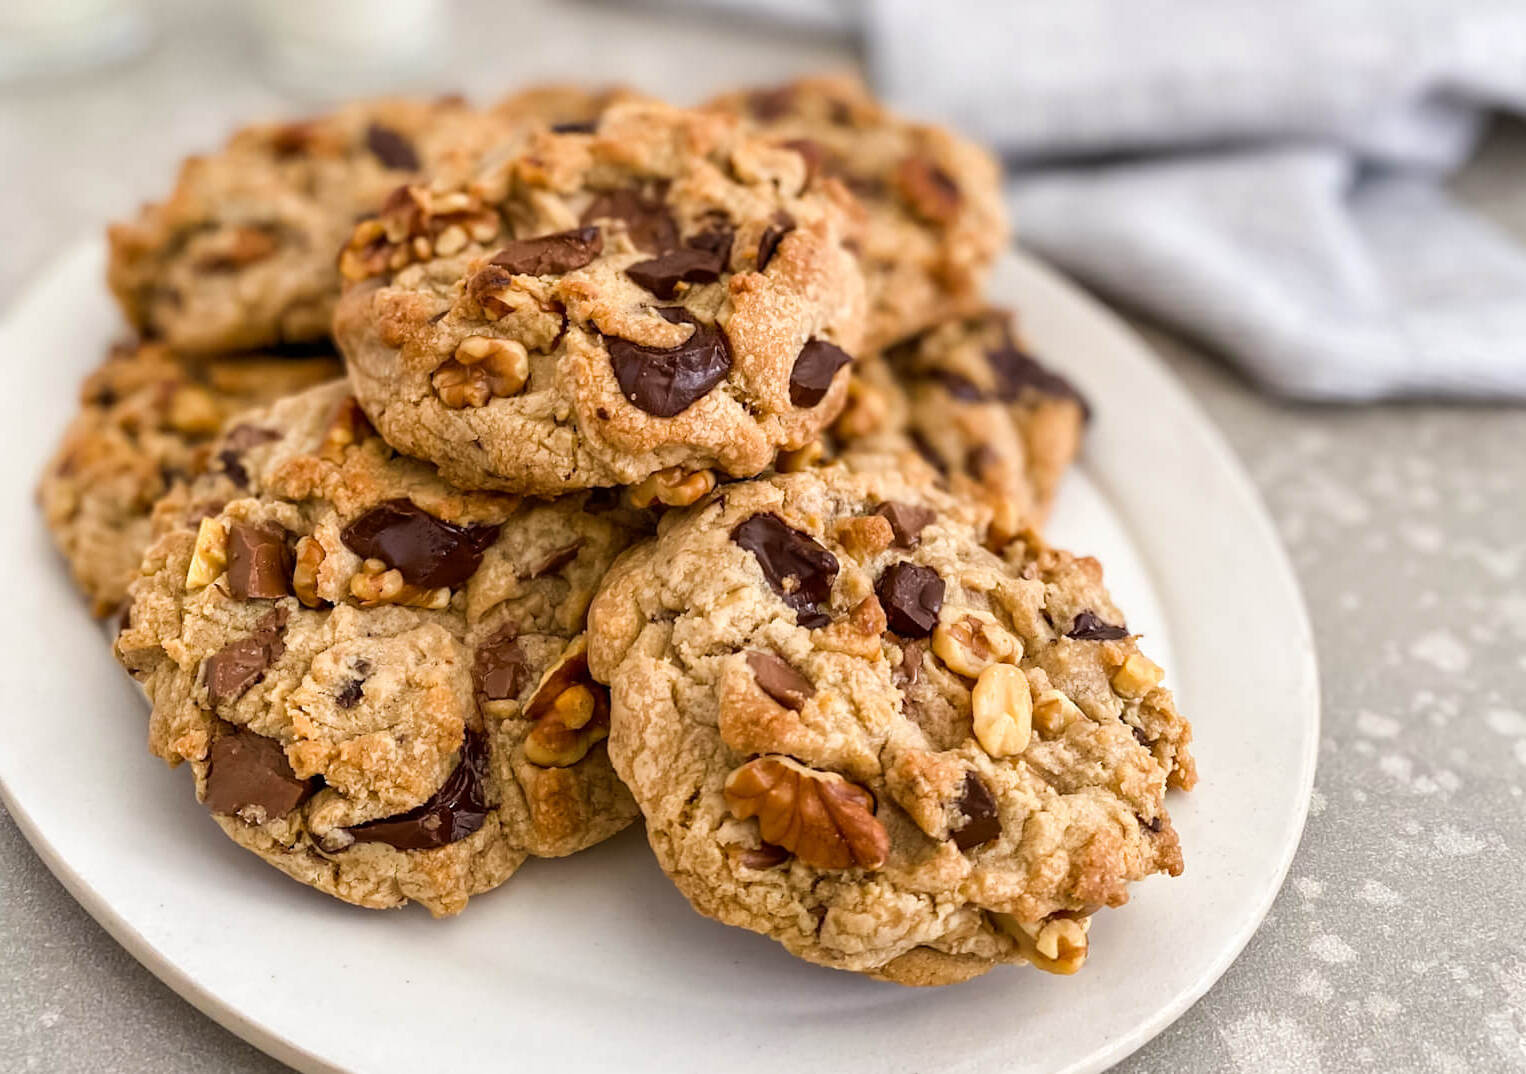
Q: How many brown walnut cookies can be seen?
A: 8